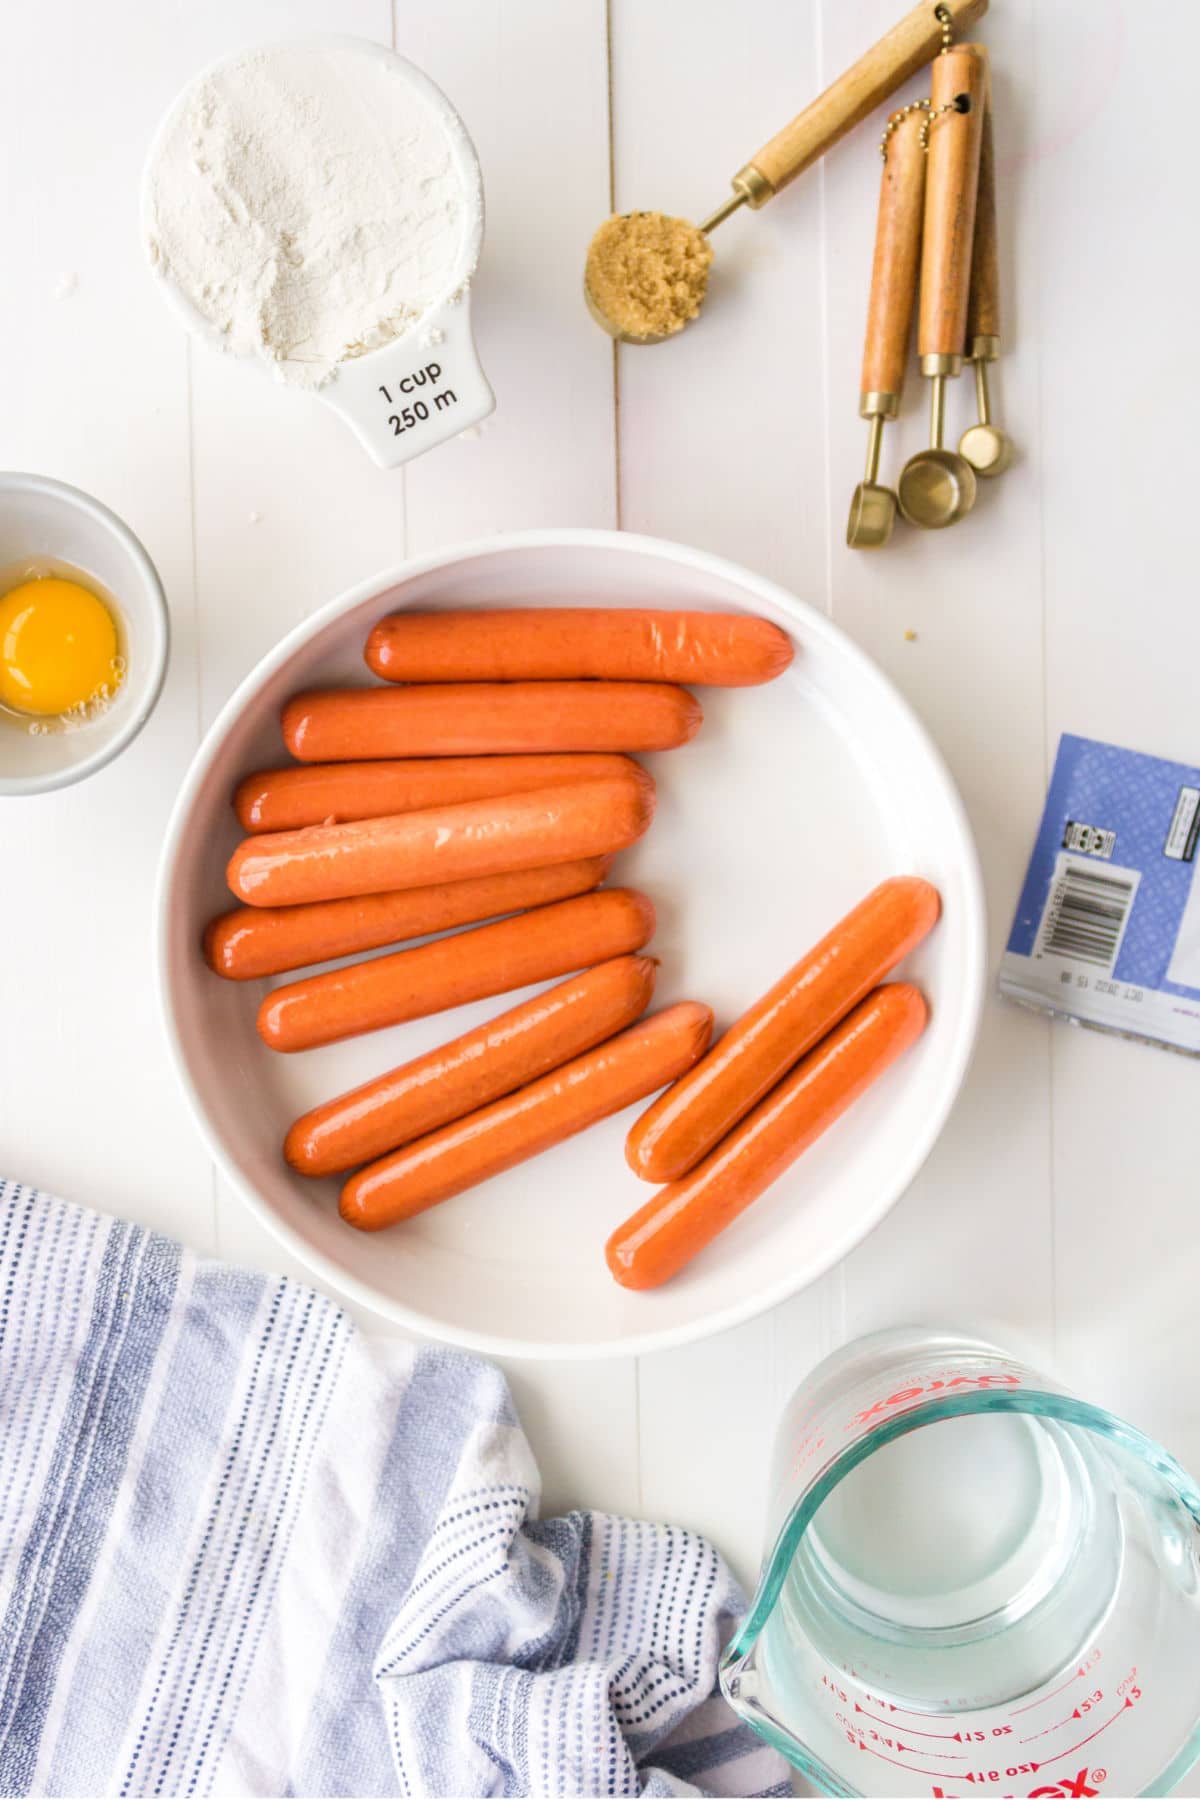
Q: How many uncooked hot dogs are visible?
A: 10